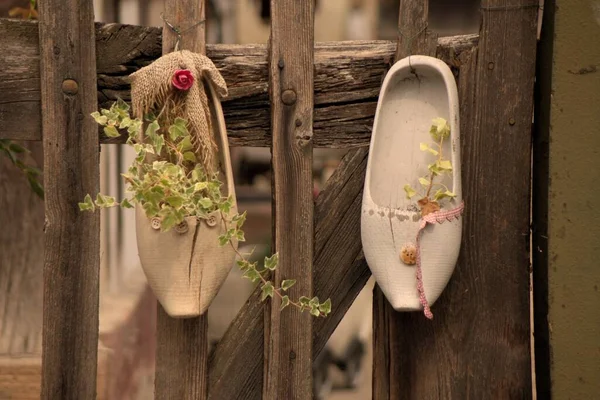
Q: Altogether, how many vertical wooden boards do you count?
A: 5